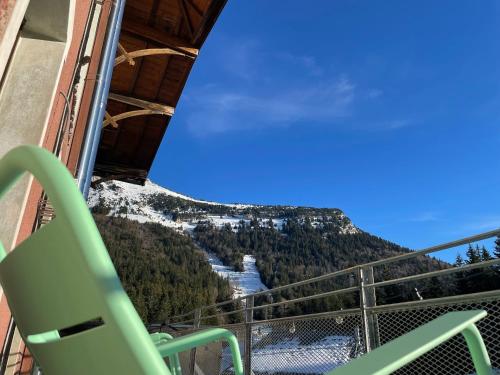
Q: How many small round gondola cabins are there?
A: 2